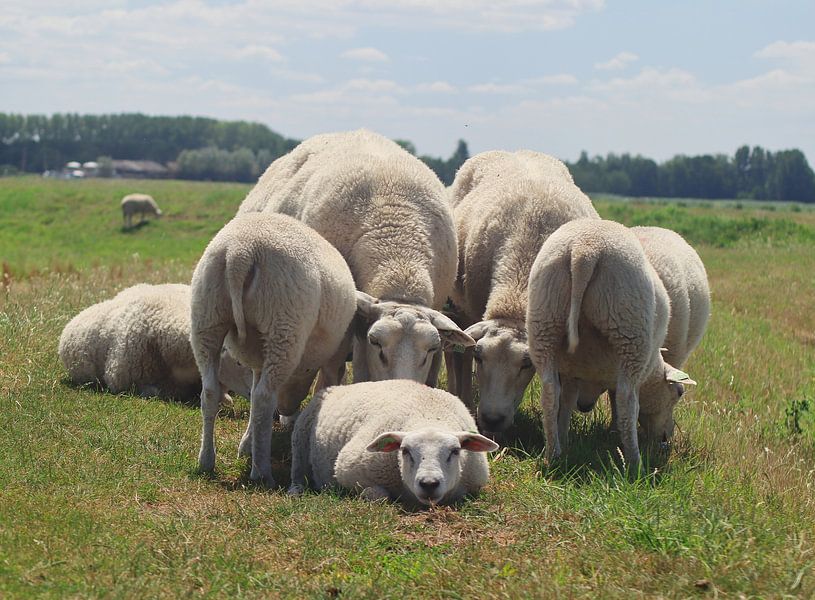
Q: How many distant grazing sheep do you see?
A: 1